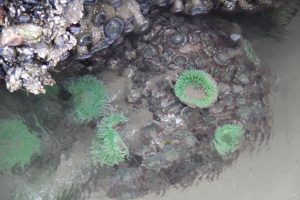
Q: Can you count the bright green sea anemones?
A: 5